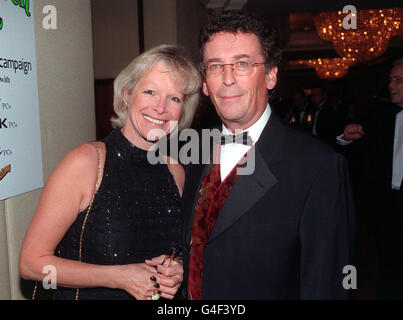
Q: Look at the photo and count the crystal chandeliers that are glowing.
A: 2